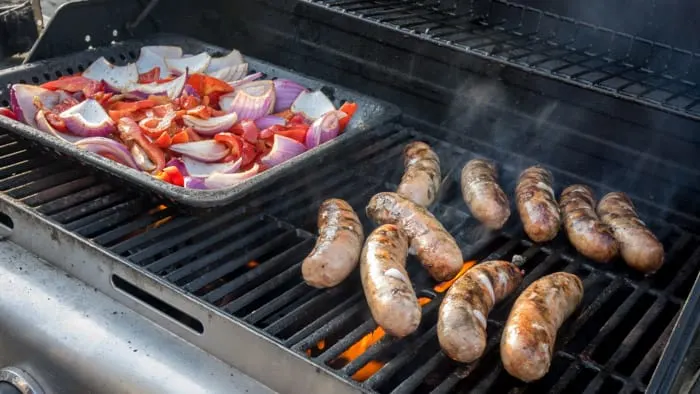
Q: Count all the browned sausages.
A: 10